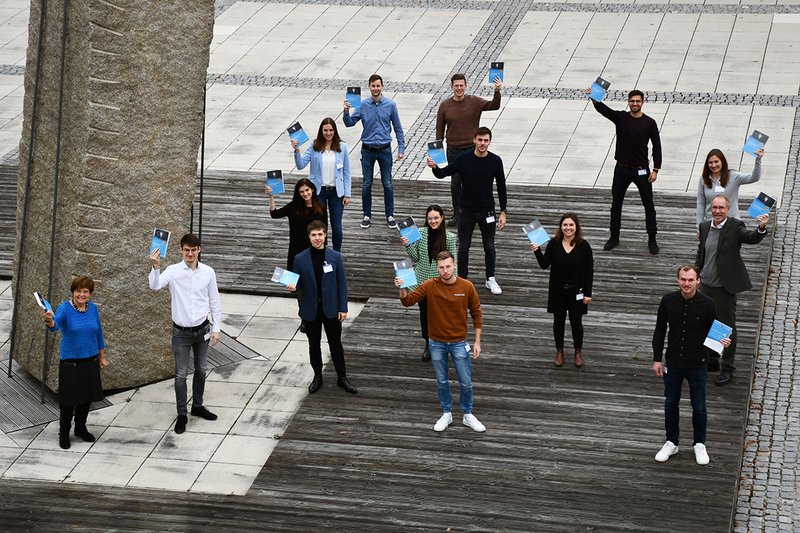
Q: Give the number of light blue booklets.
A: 15